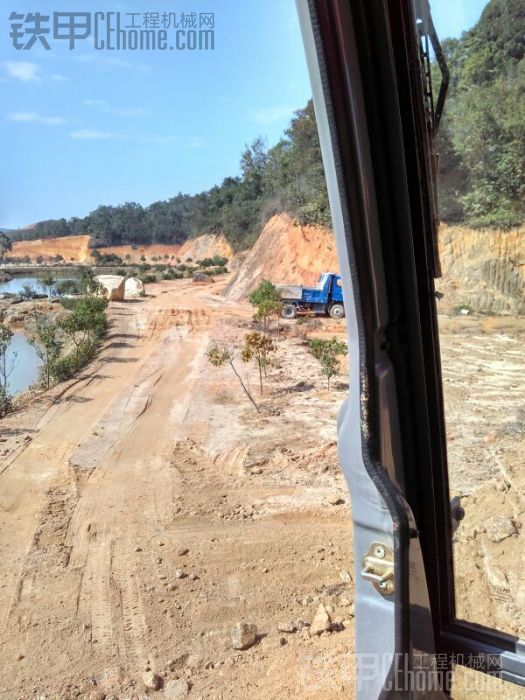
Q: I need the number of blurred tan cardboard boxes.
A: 0